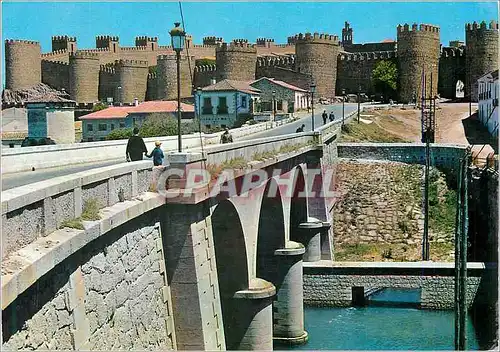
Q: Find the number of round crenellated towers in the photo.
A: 8